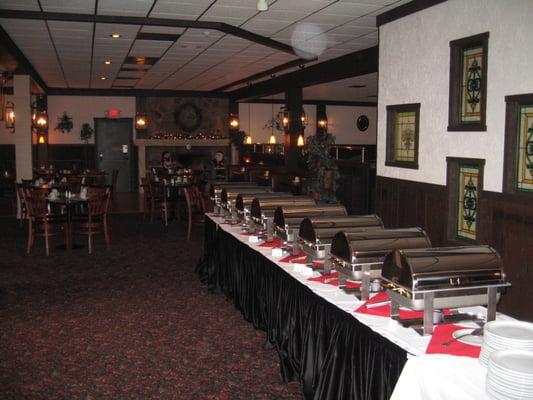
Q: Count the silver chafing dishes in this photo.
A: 8